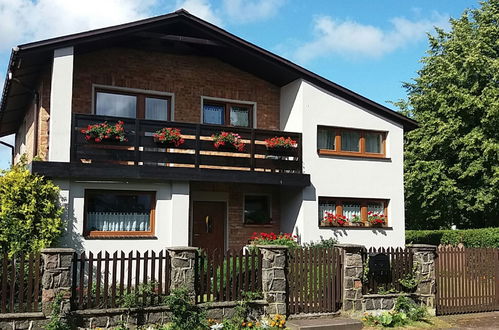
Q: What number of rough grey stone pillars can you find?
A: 5